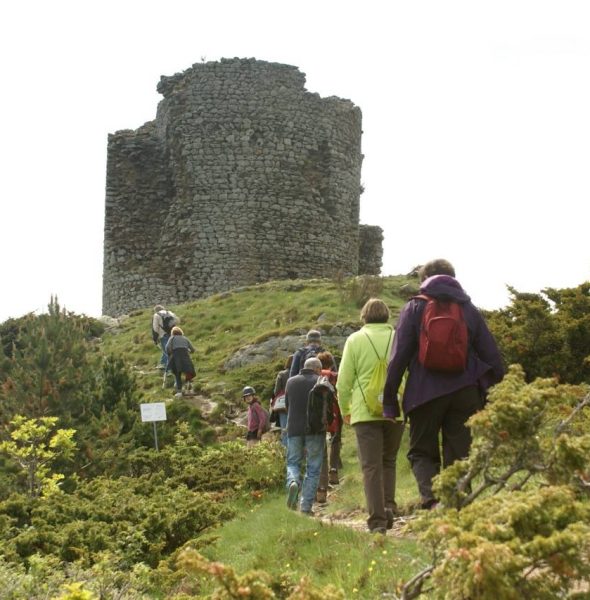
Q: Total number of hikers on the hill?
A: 9